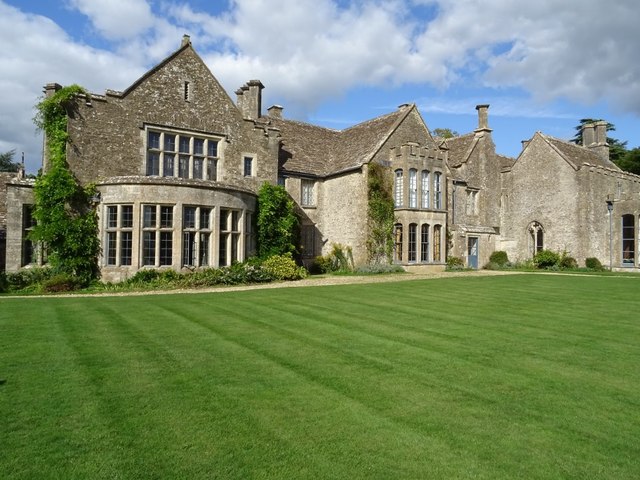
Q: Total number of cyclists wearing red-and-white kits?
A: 0